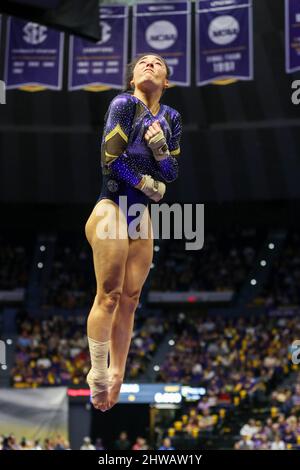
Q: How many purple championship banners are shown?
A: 5